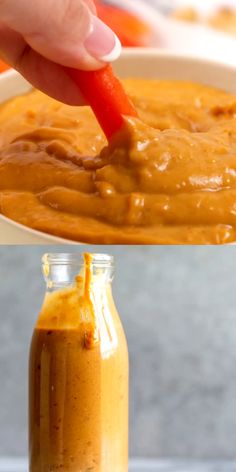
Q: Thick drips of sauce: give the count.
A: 1